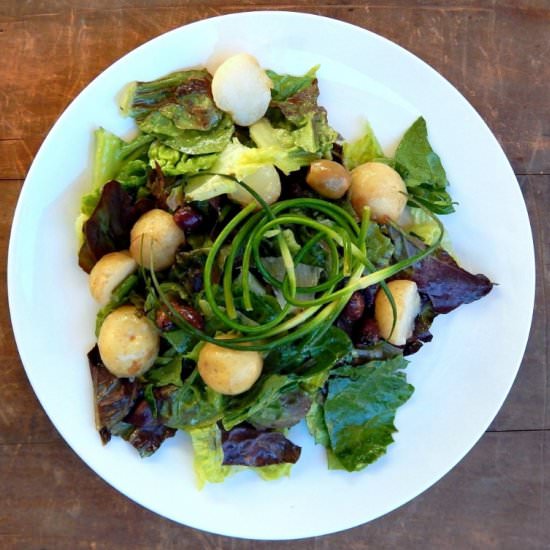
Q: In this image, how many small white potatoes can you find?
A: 8